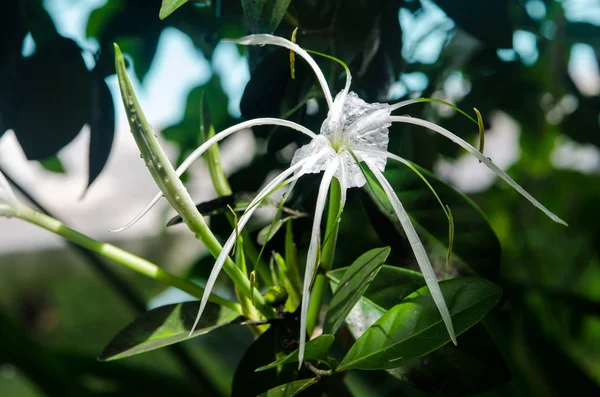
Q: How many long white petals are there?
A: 6